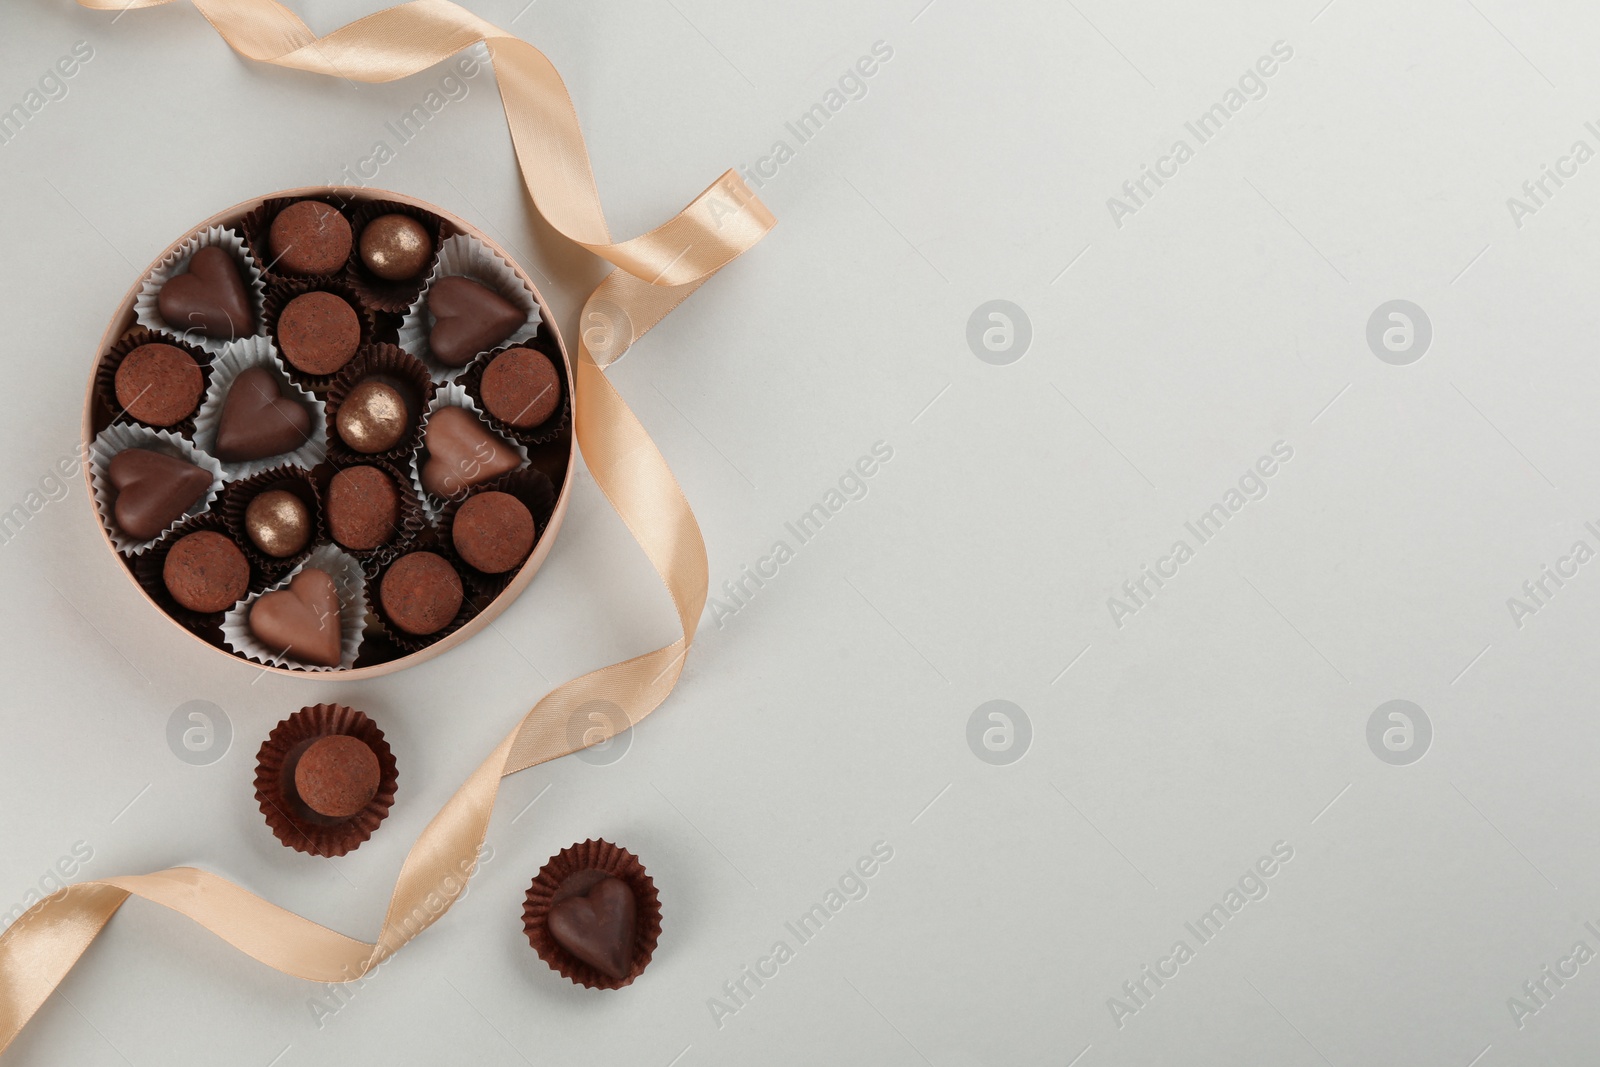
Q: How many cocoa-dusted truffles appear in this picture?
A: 9